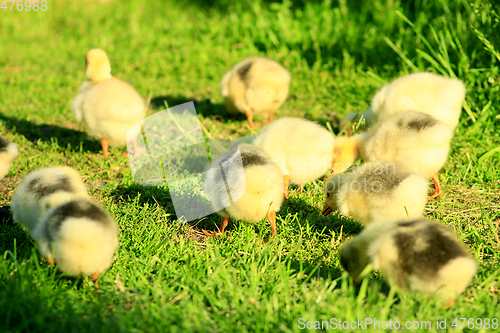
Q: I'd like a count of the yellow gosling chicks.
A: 11